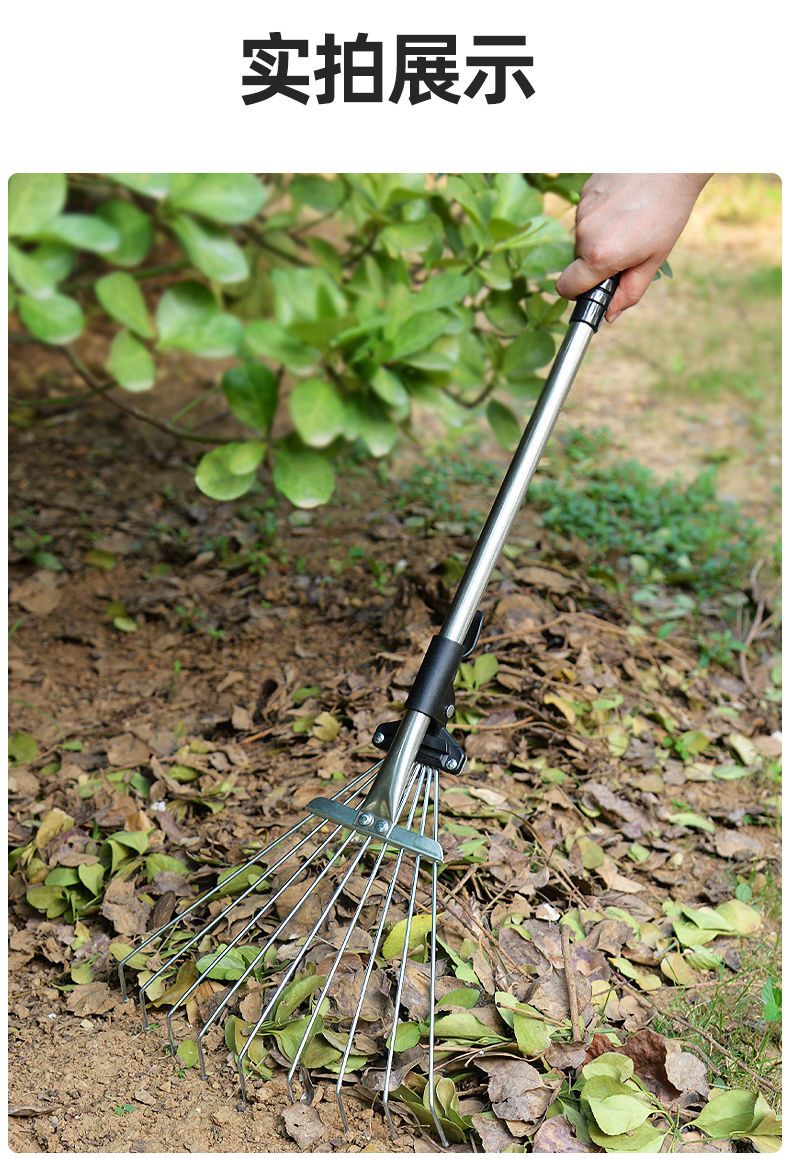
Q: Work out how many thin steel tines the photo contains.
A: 9